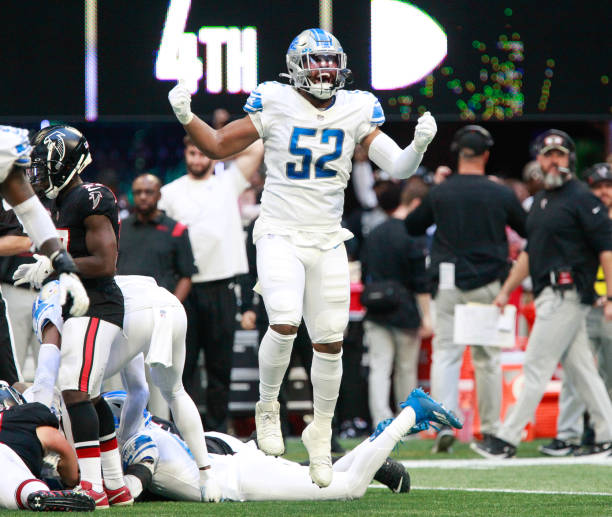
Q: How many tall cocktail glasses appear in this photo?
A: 0